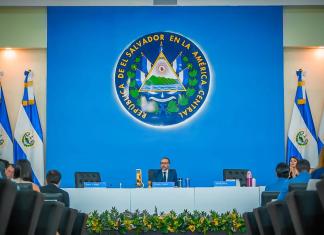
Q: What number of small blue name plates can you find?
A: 3